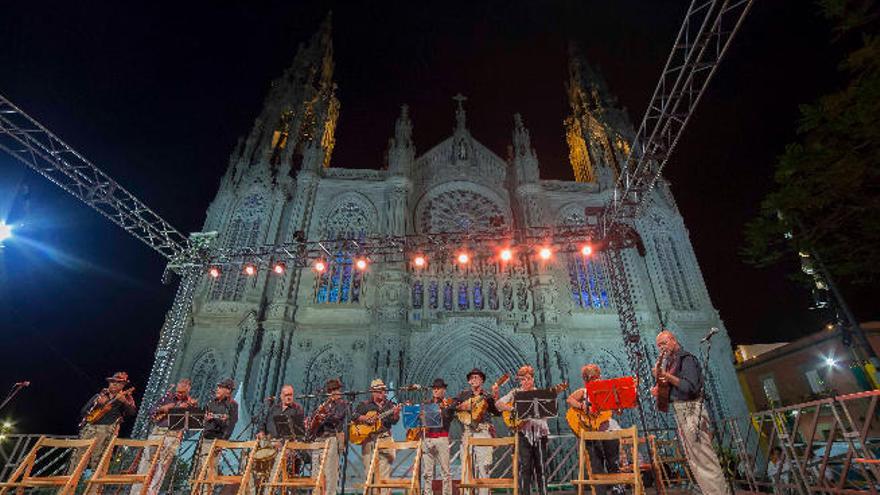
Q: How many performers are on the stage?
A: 11